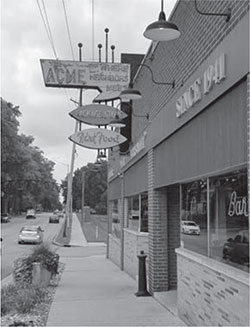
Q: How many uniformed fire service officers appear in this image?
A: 0